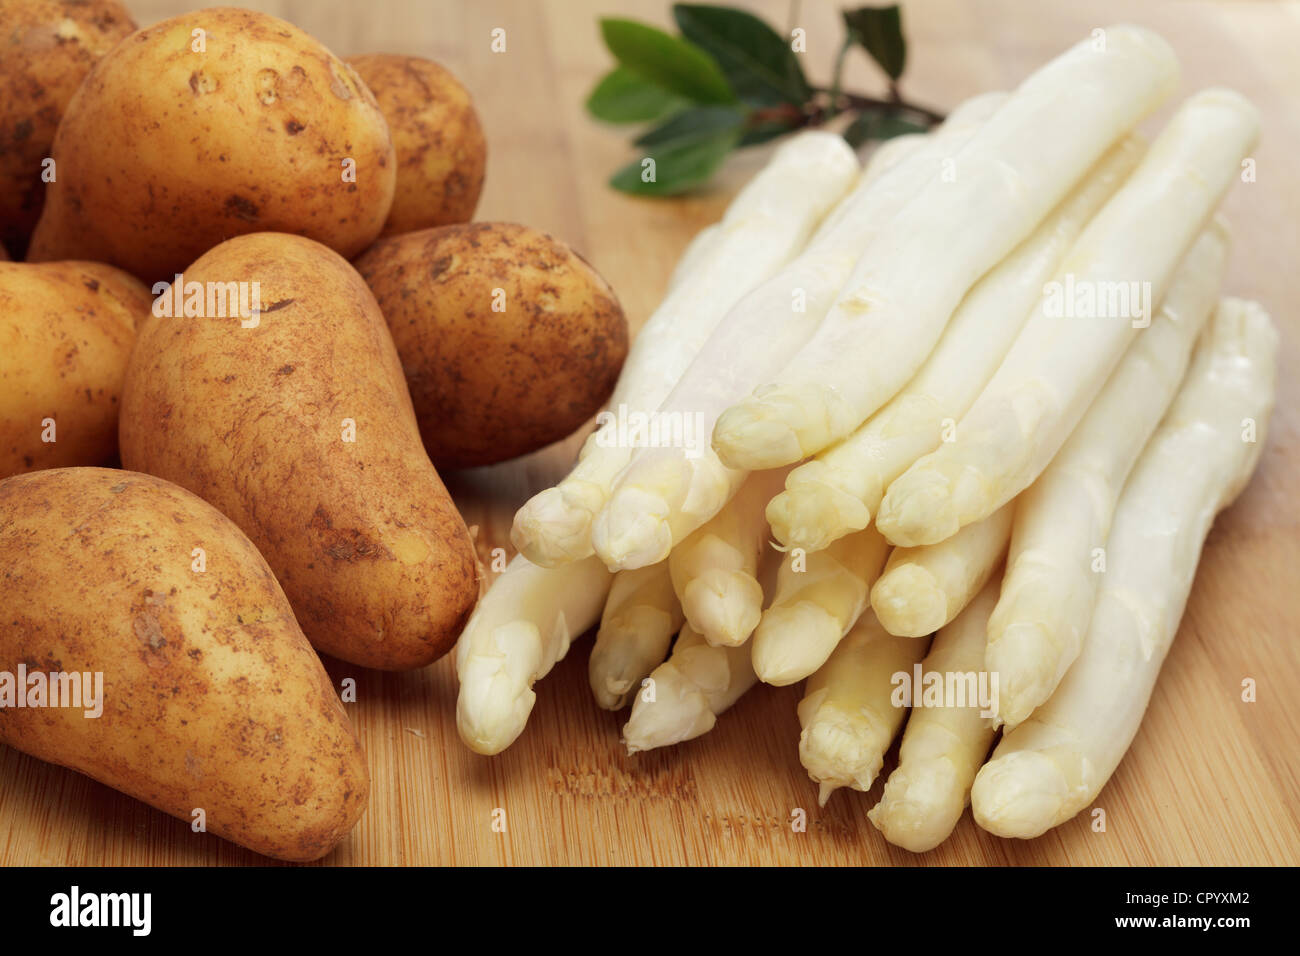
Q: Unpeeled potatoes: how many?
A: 7